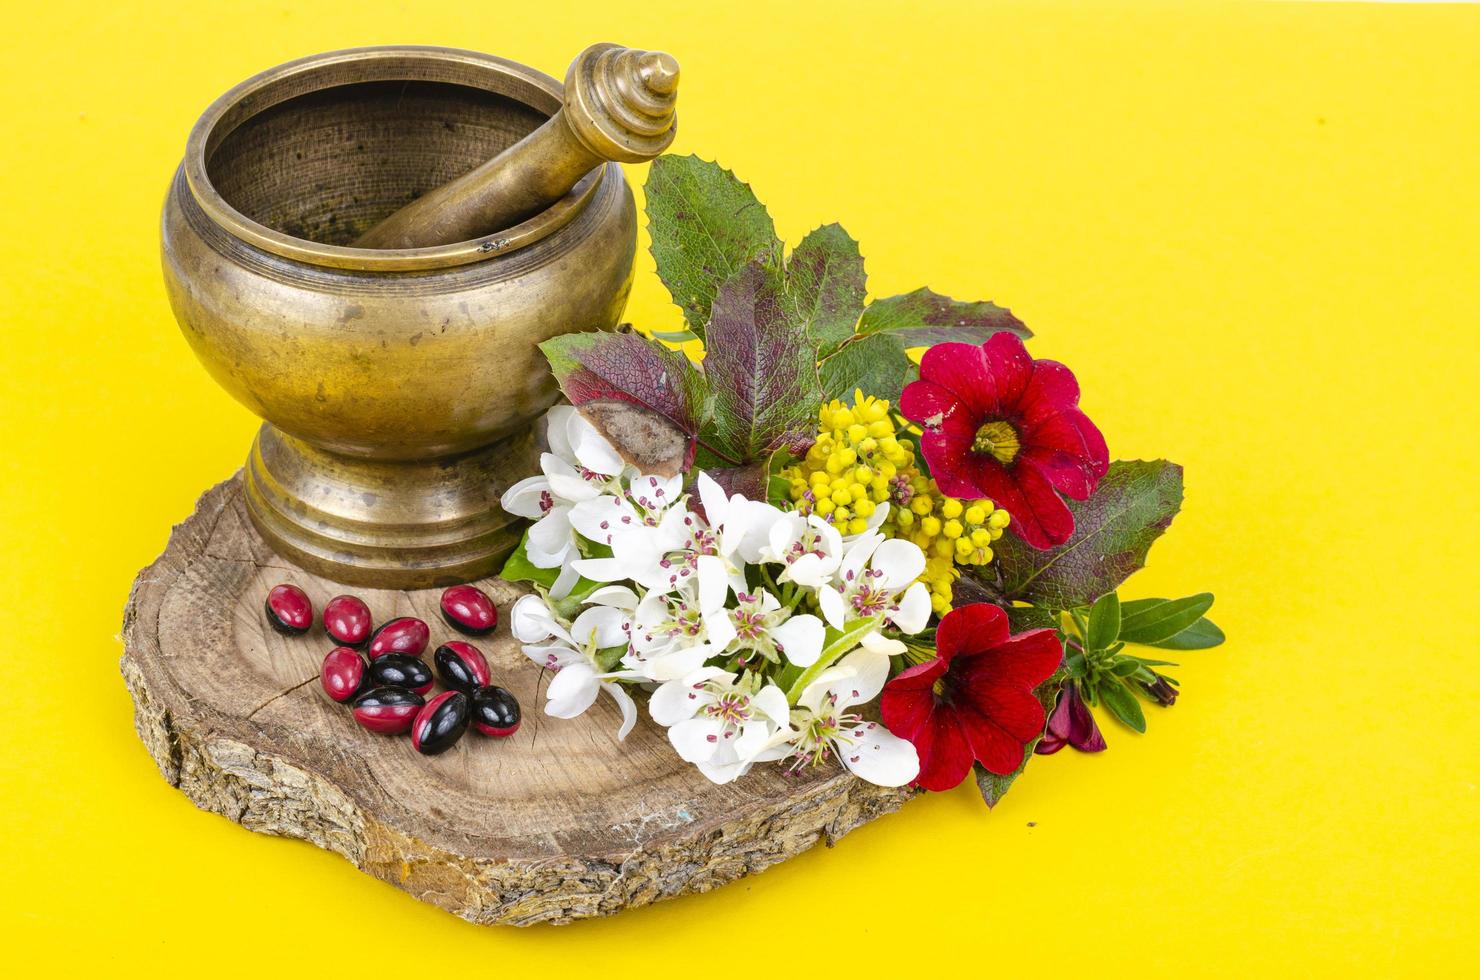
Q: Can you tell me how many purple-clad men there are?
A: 0